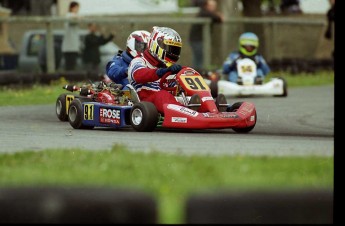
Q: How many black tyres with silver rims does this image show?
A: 3